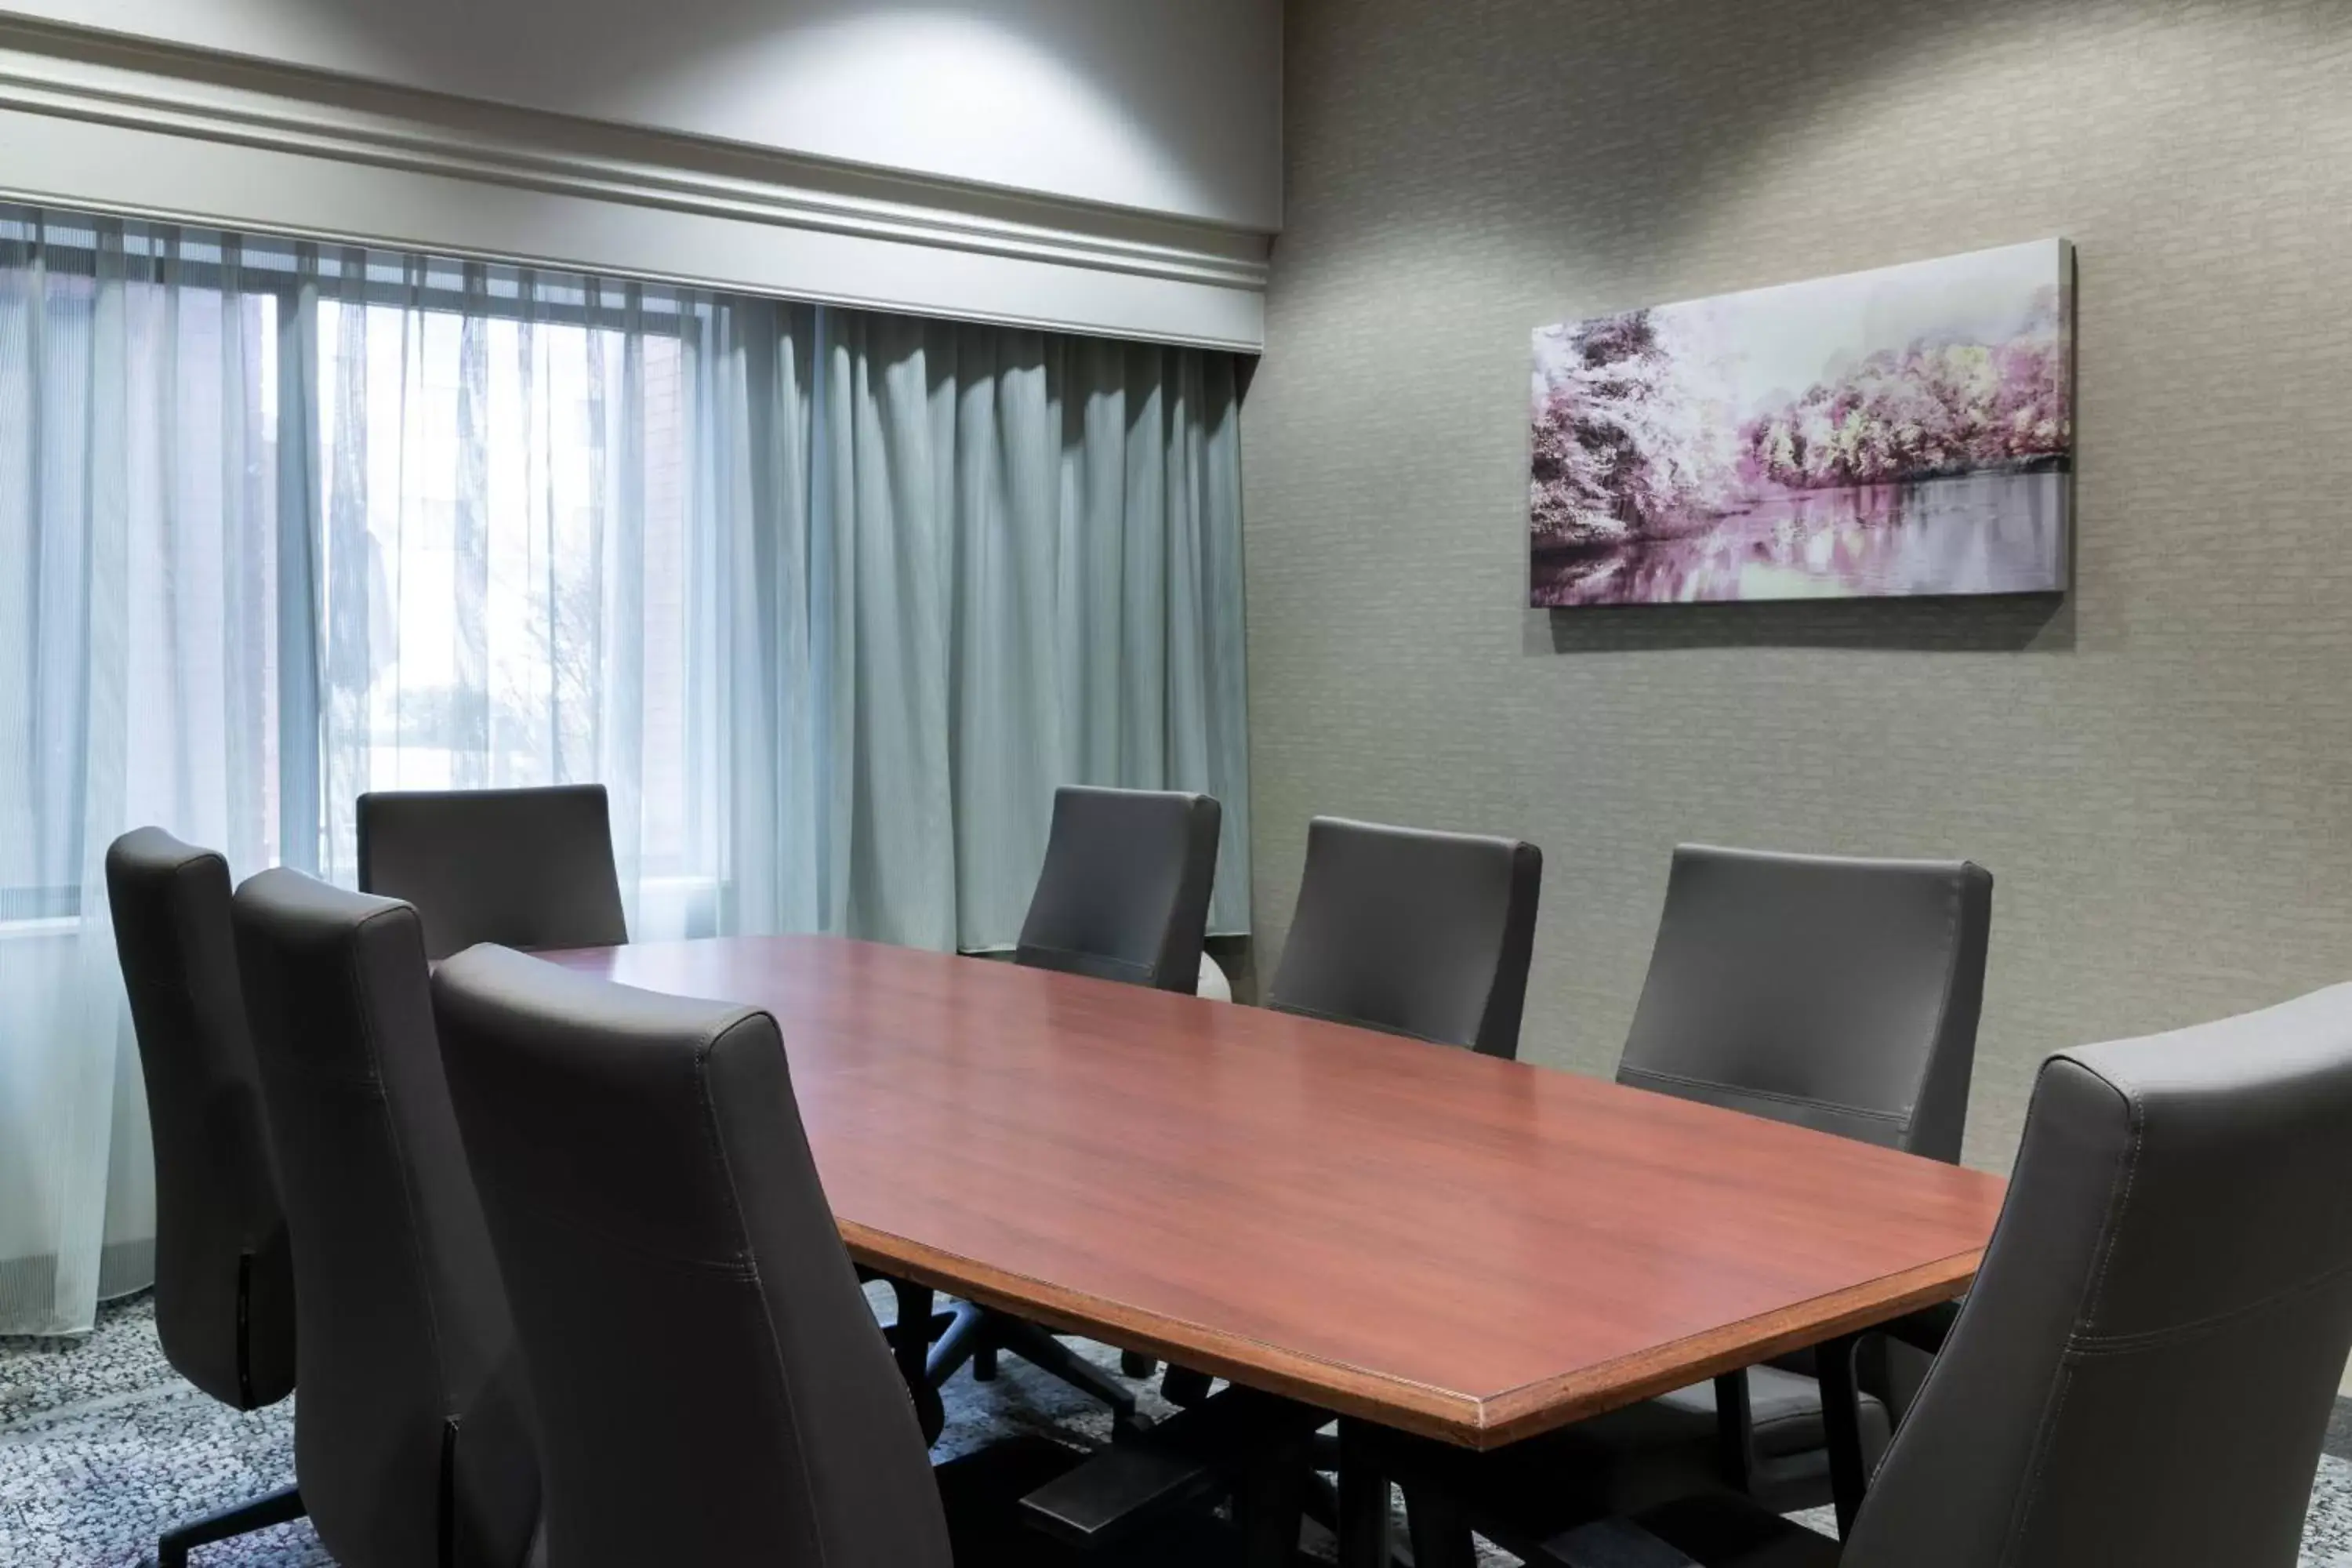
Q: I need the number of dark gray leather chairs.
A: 8